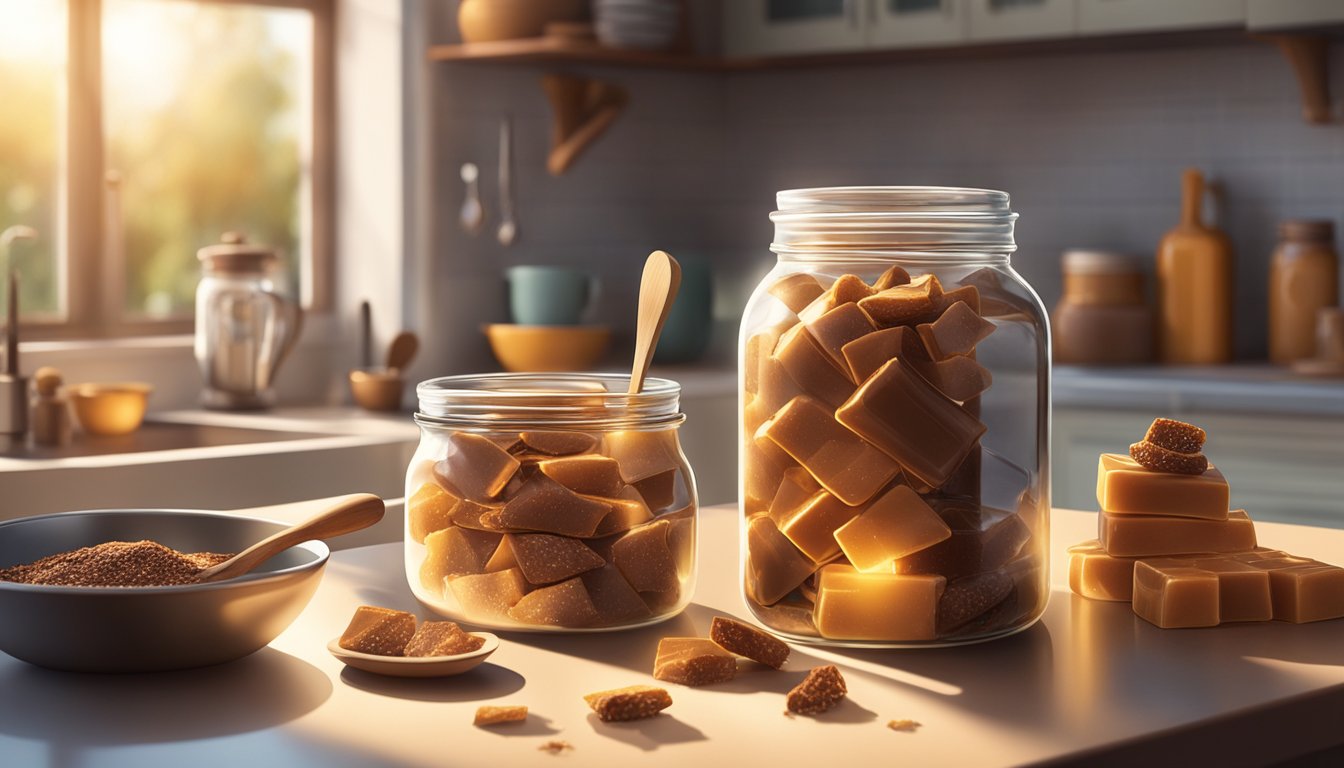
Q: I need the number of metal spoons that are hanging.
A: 2